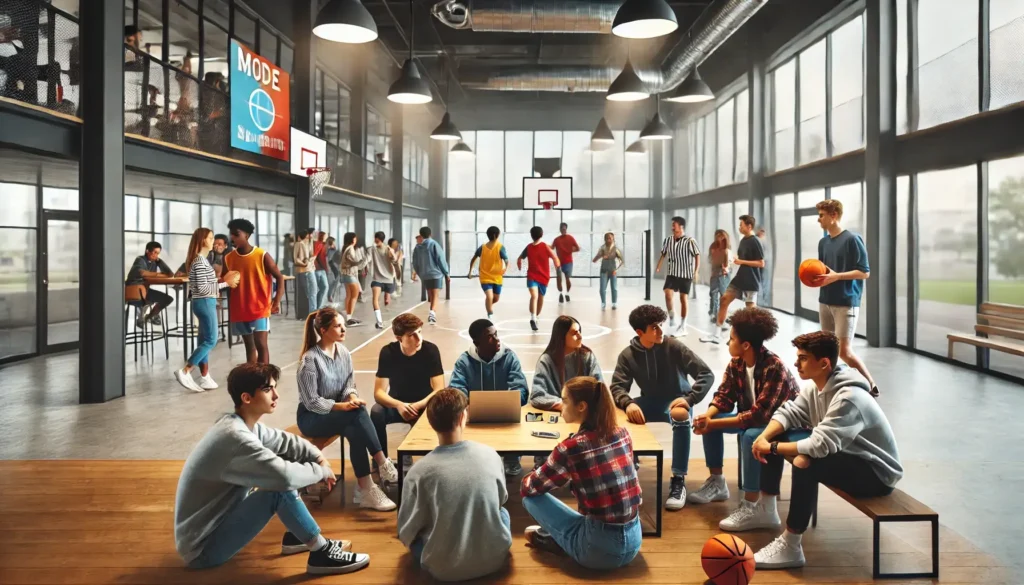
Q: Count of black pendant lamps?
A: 10